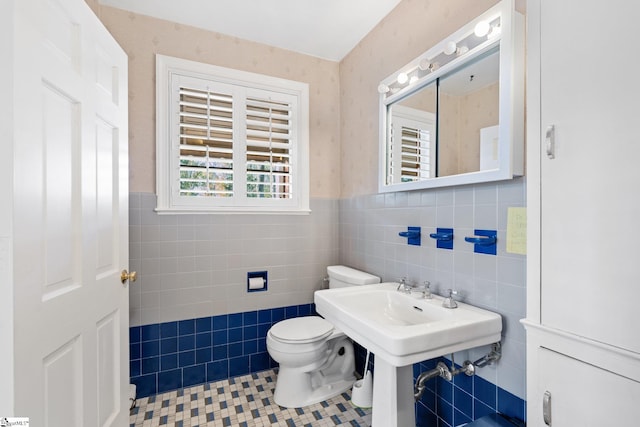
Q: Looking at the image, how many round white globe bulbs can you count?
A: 5